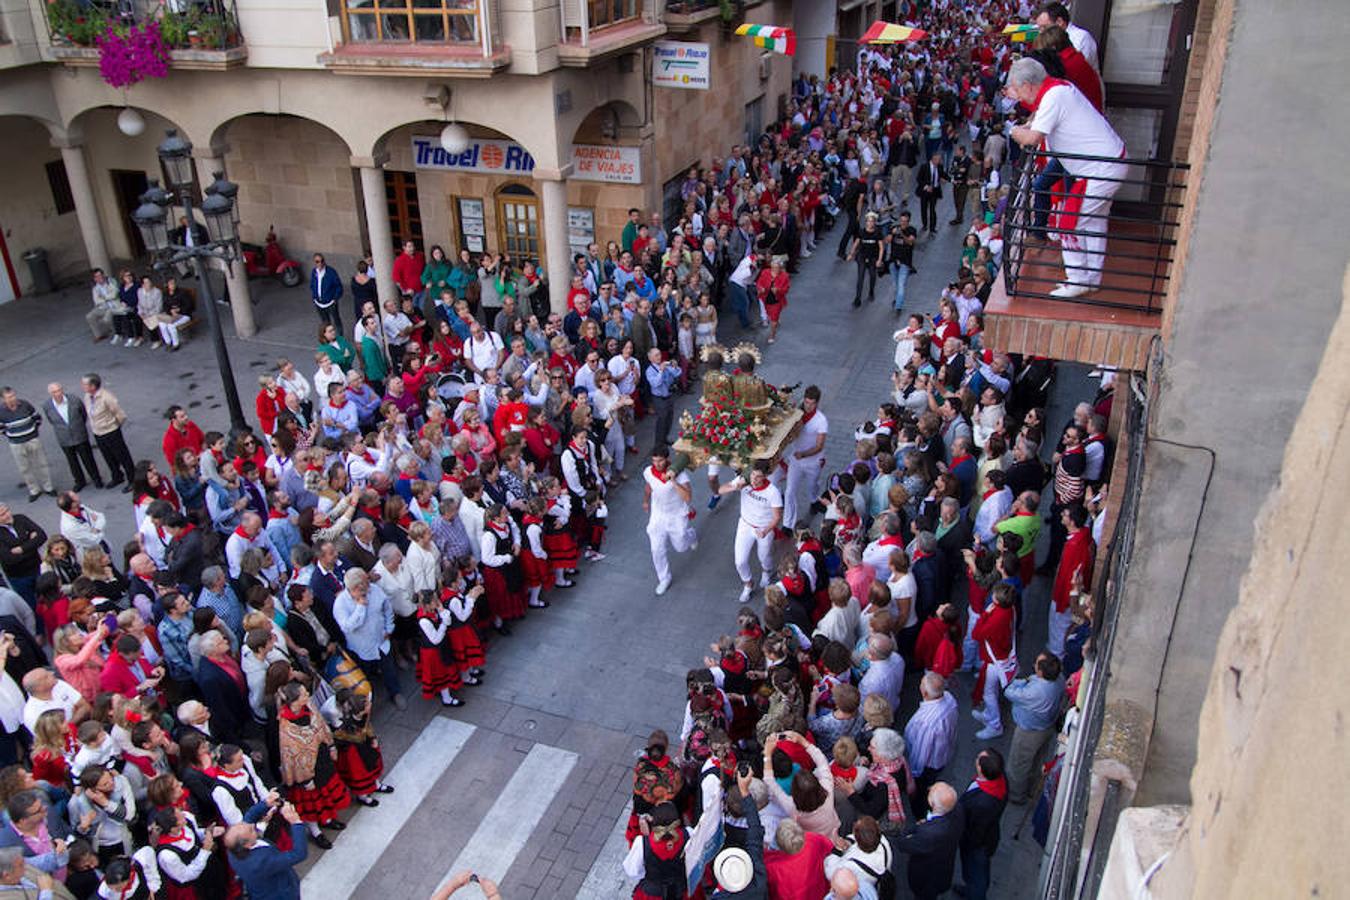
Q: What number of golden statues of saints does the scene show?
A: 2